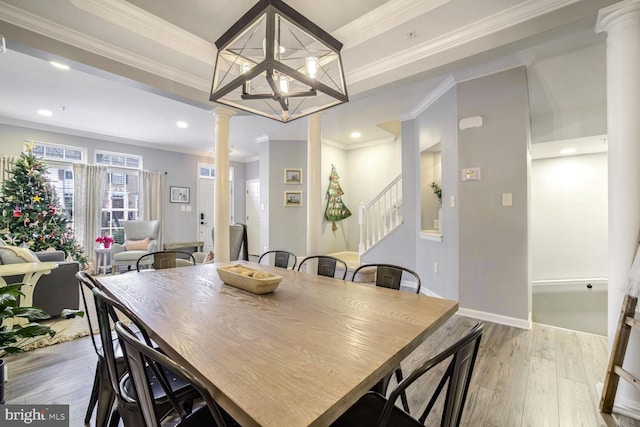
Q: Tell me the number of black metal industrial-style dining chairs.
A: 8